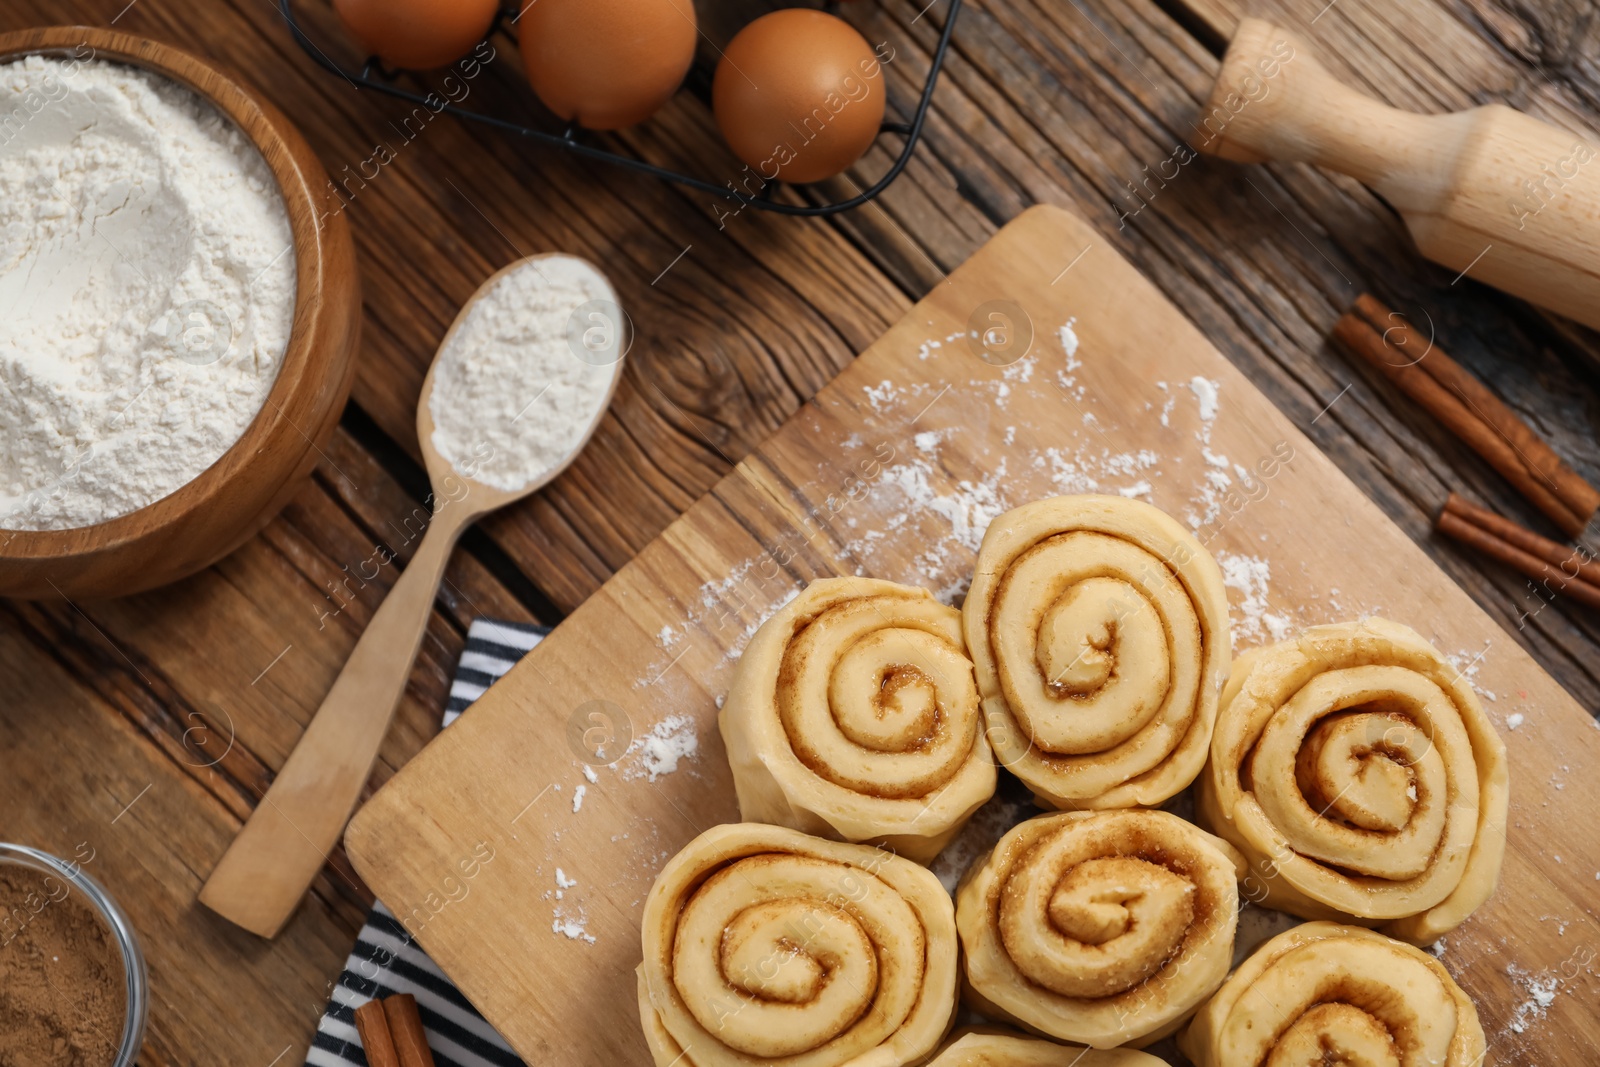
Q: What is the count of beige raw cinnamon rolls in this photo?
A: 7